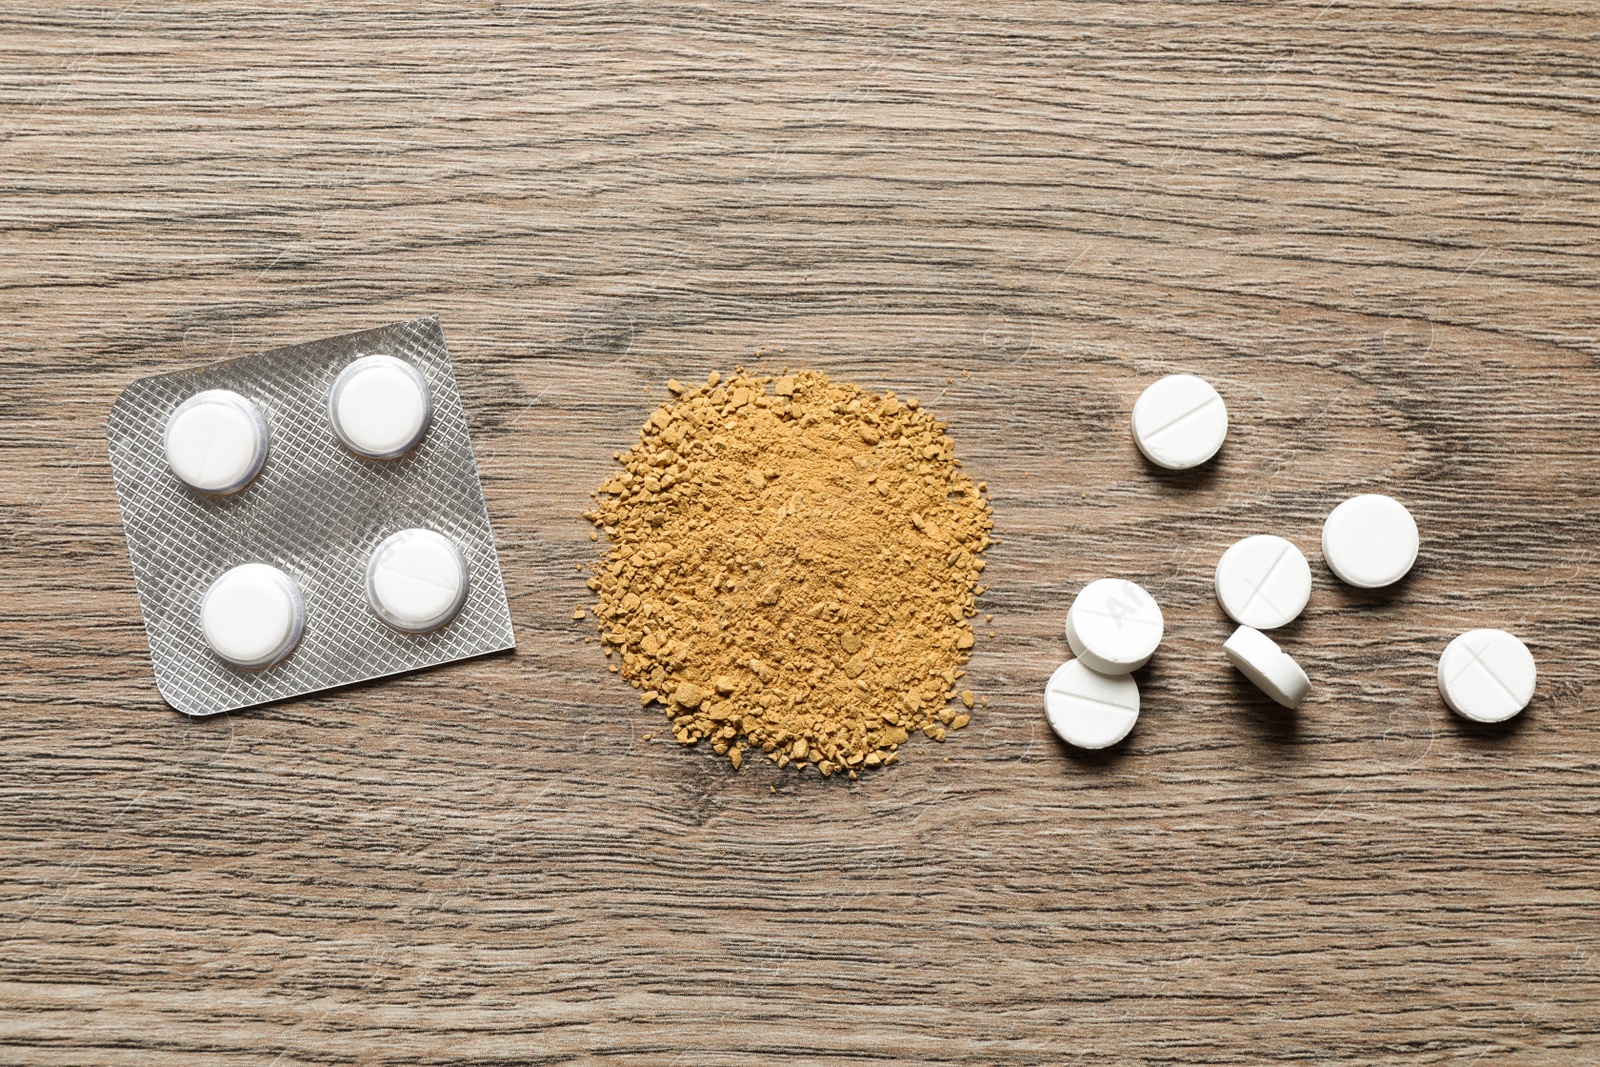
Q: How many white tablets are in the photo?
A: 11